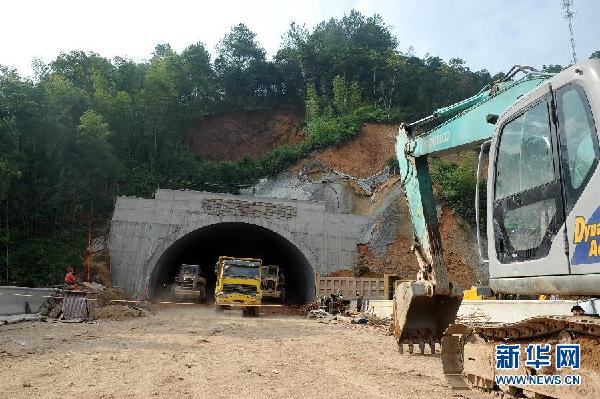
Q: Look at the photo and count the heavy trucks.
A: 3